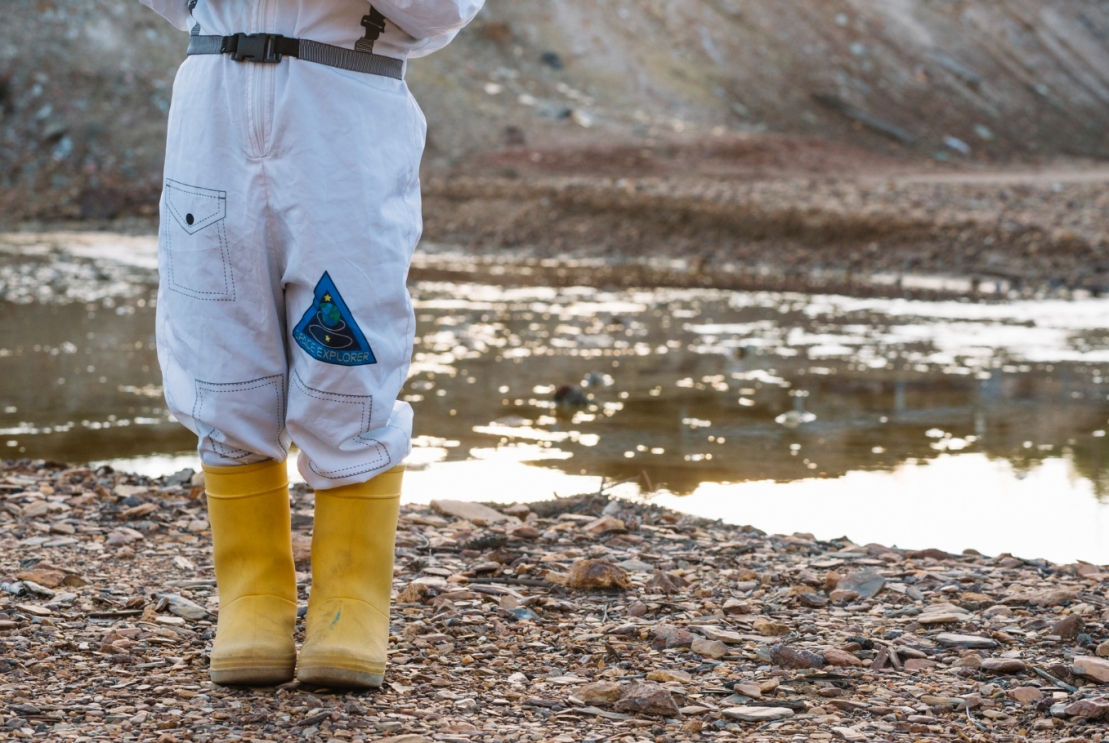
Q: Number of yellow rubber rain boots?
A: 2